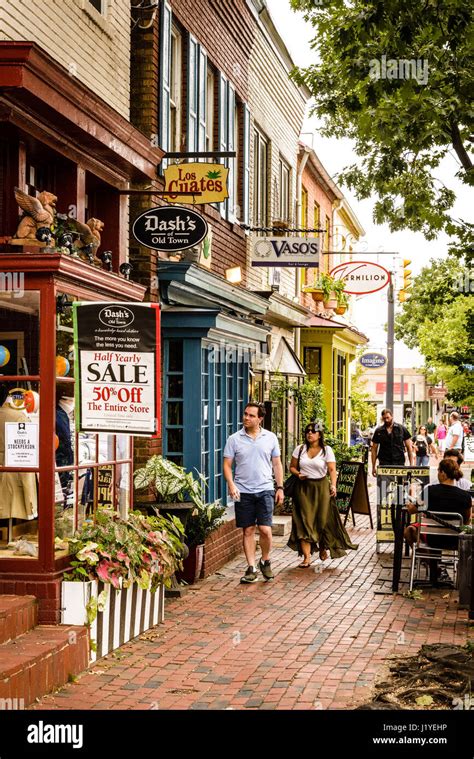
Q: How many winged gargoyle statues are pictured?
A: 2